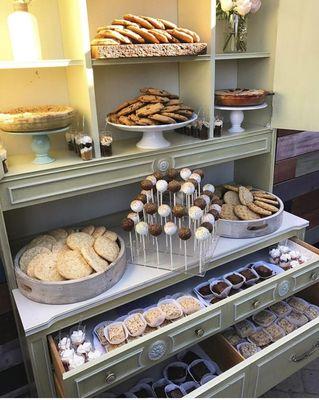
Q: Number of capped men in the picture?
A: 0